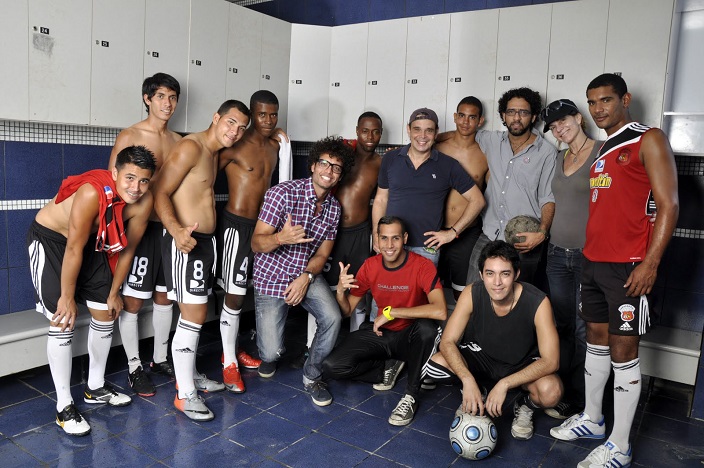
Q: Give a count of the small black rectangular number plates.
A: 14